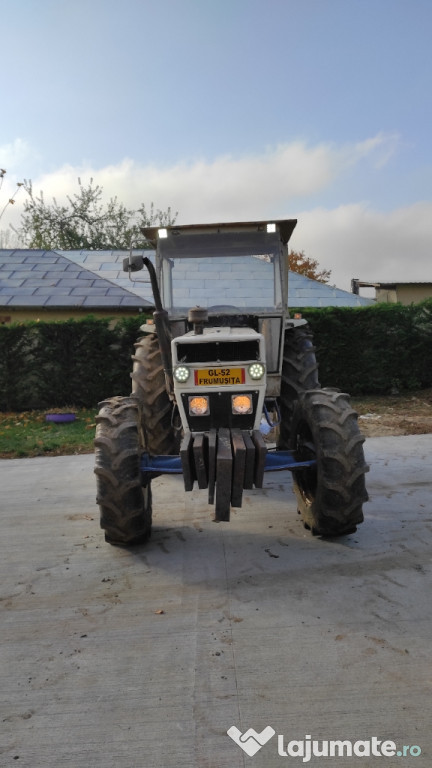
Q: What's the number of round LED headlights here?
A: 2